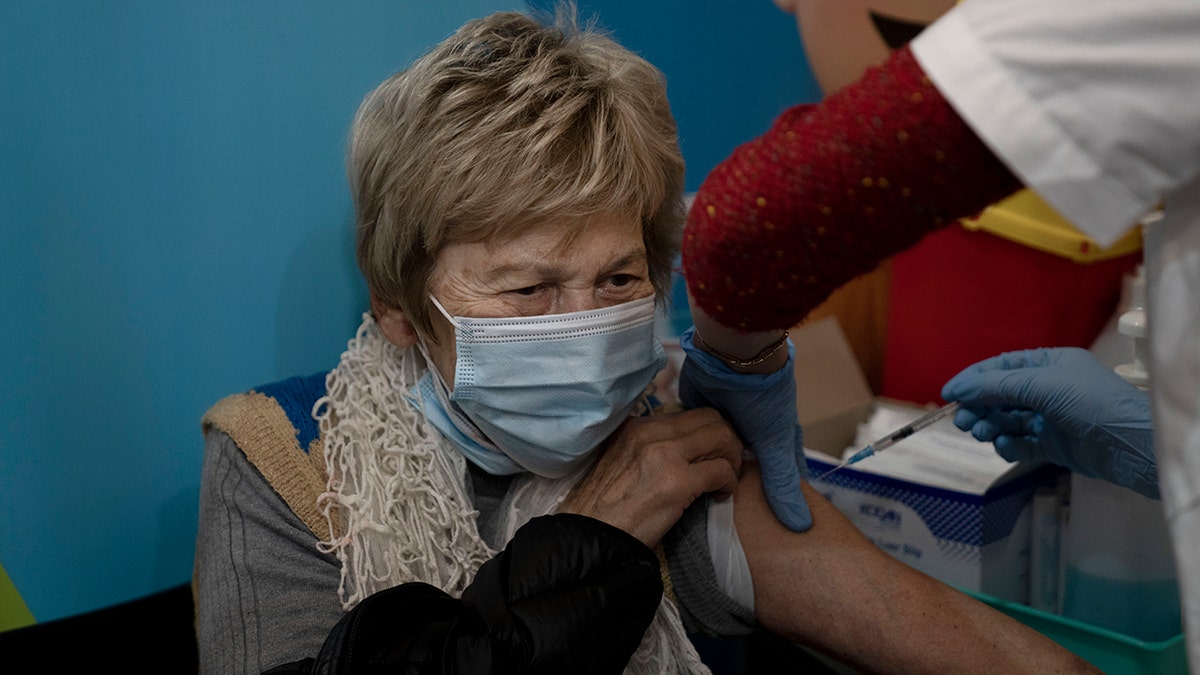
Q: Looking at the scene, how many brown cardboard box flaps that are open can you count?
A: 1